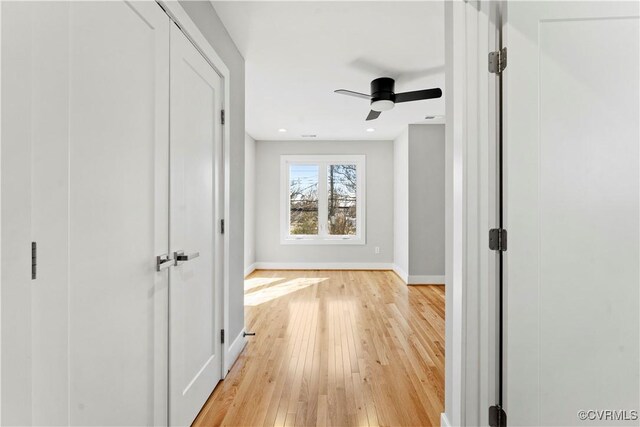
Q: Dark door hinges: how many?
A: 7